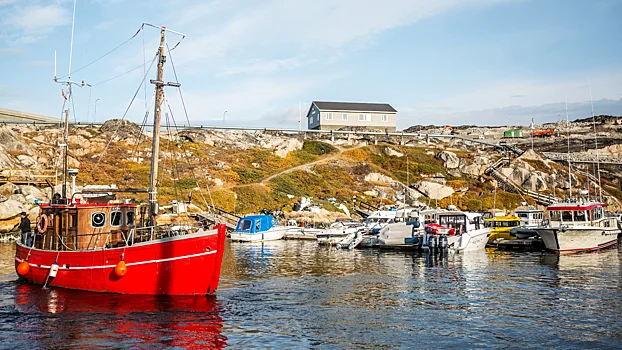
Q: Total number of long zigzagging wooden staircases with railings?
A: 1